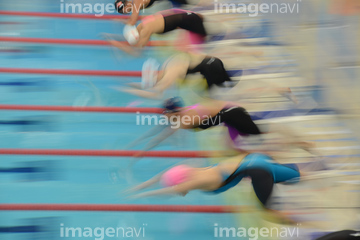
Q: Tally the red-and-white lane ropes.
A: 6